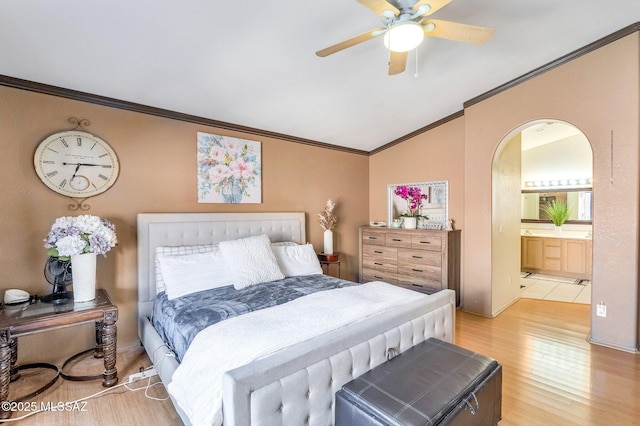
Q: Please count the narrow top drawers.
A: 3